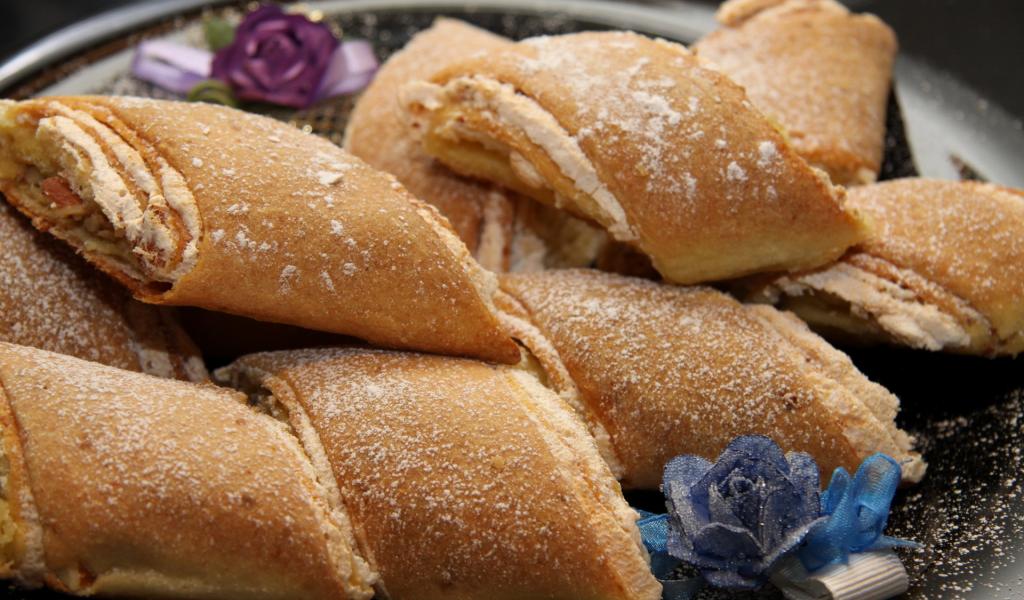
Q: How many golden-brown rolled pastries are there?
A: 9